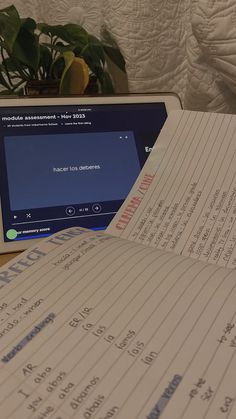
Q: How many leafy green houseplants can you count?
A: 1